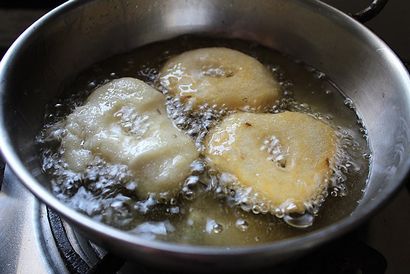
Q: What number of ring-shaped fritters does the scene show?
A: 3